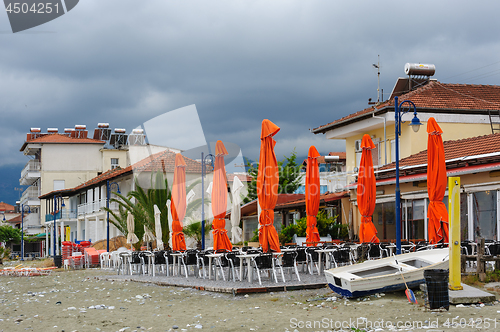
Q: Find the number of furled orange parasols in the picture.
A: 6